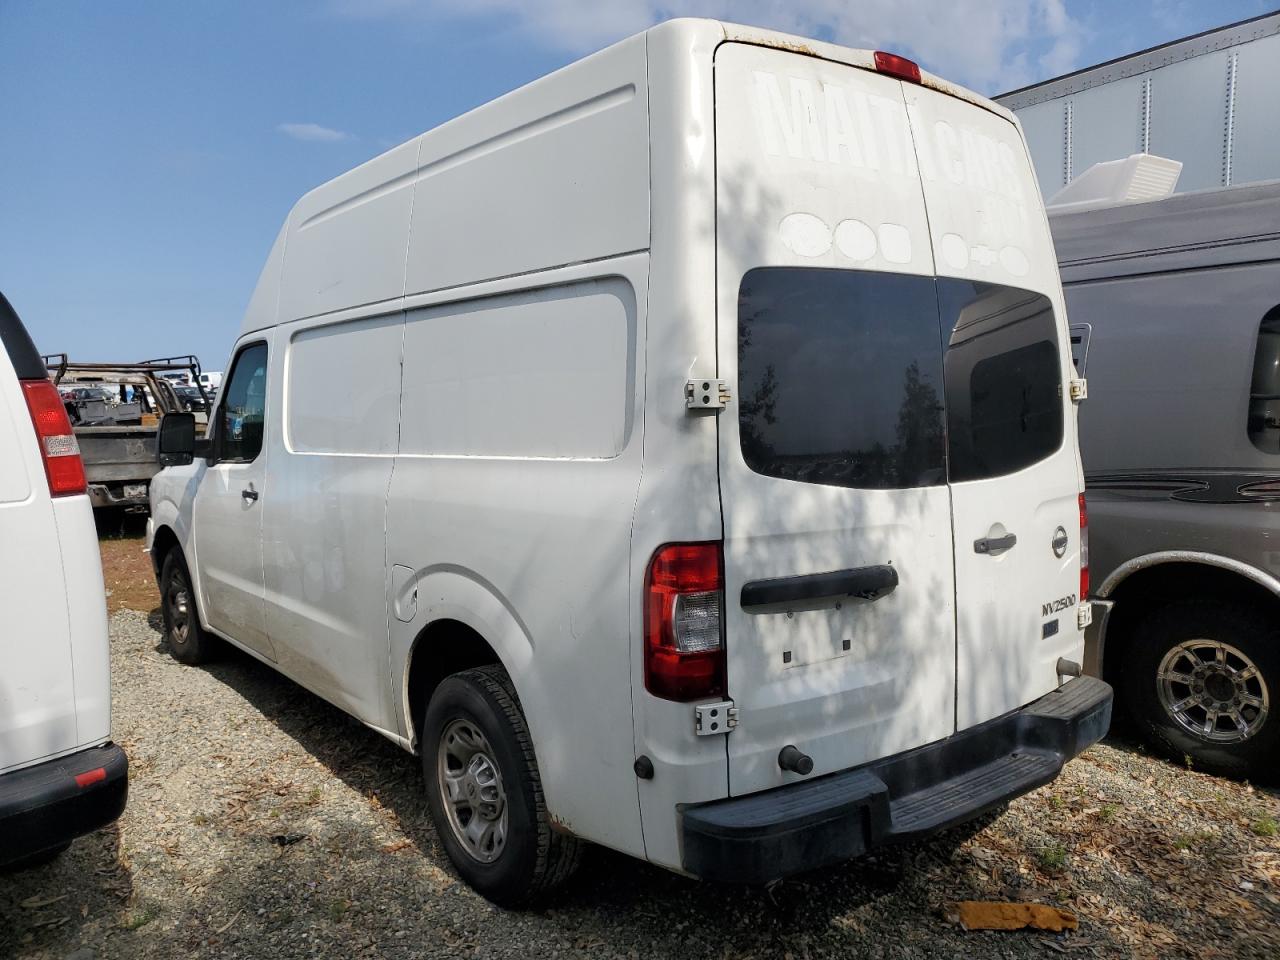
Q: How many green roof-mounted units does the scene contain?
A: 0